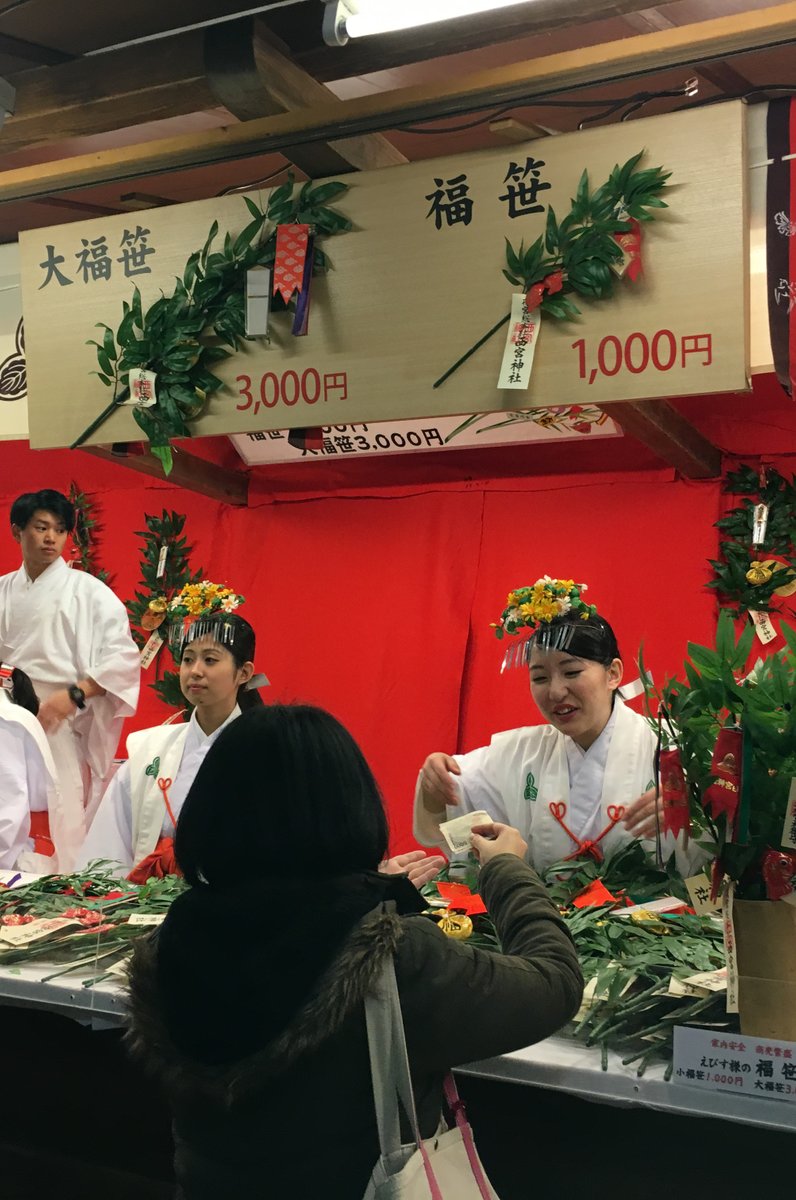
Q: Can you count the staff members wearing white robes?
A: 4